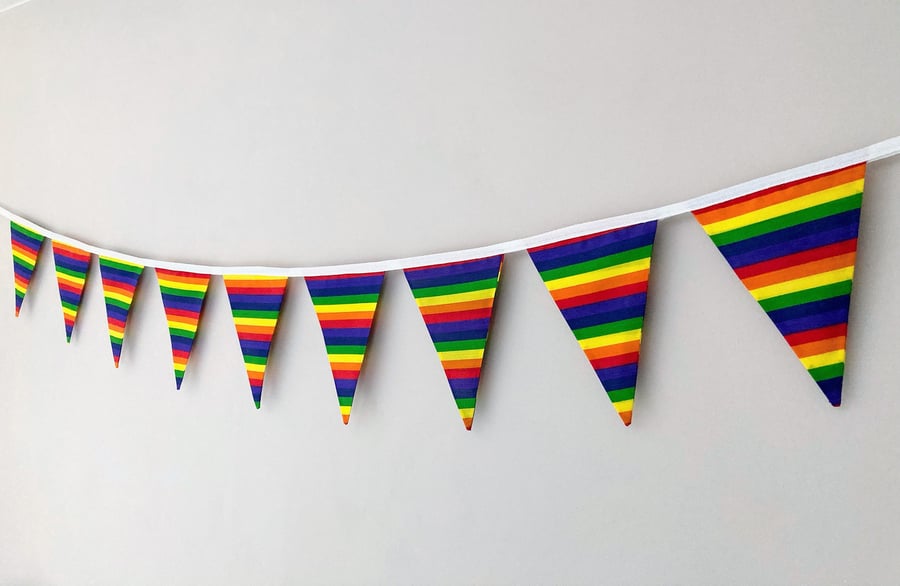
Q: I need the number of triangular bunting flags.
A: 9